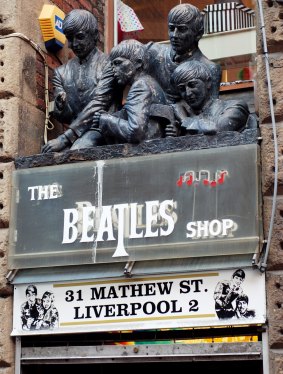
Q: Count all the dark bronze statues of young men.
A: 4